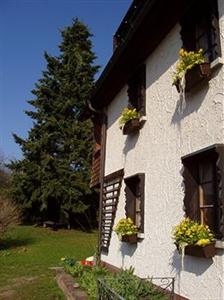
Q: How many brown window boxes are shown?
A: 4